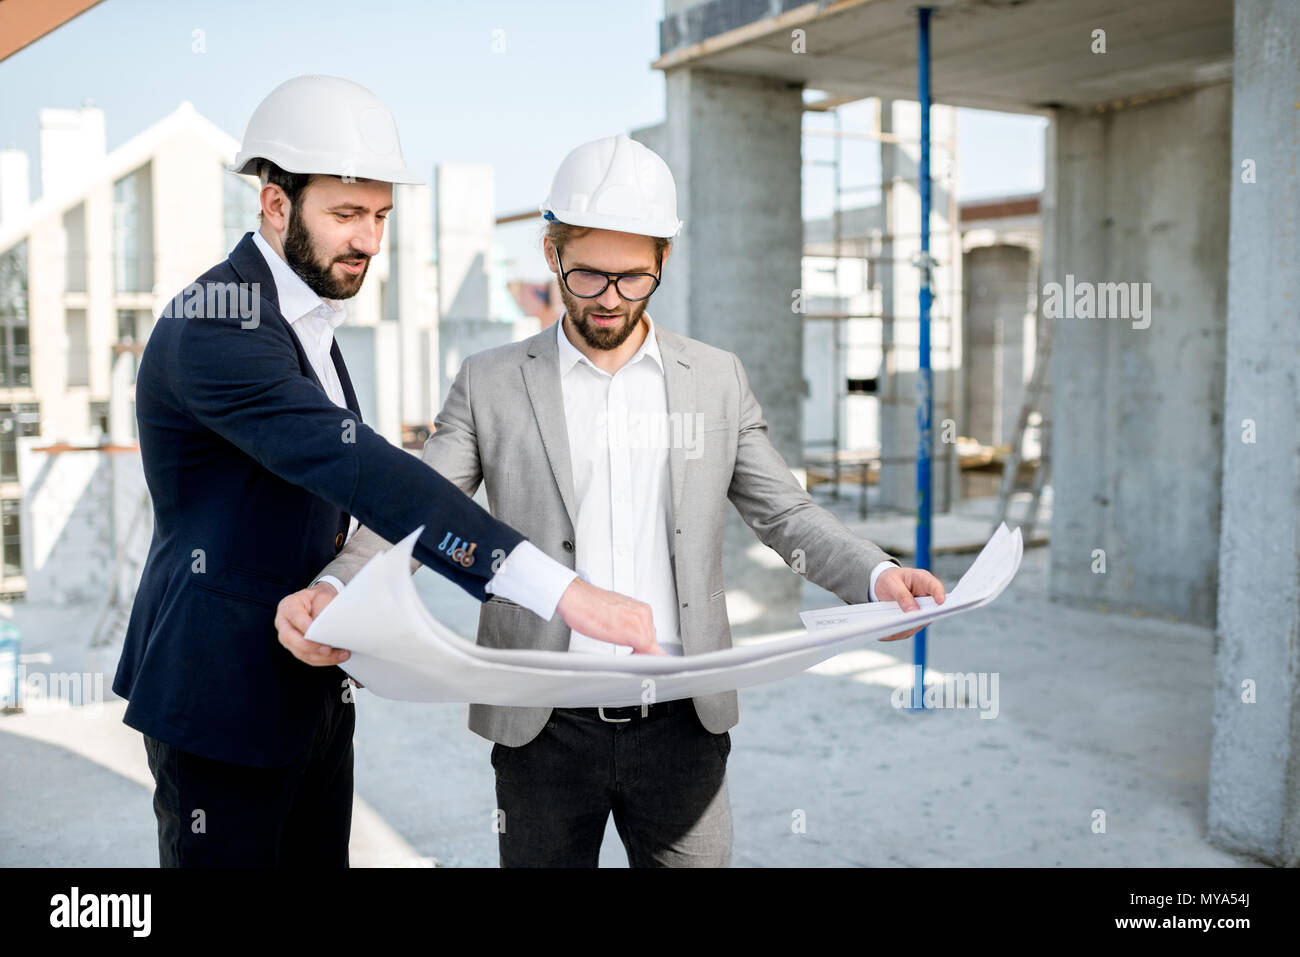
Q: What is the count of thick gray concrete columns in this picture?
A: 3